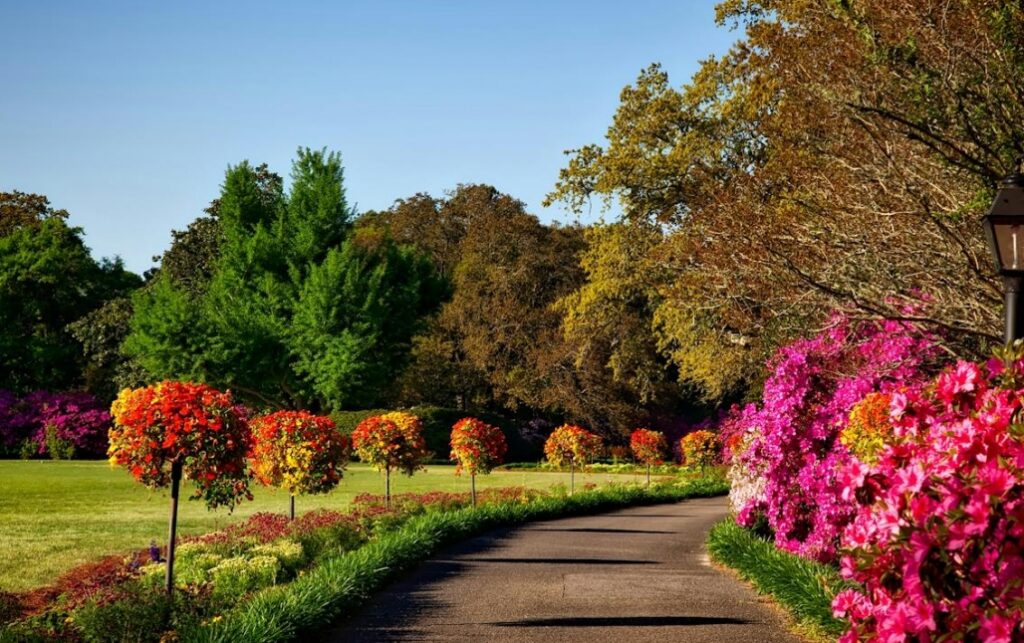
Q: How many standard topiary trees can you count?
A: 7